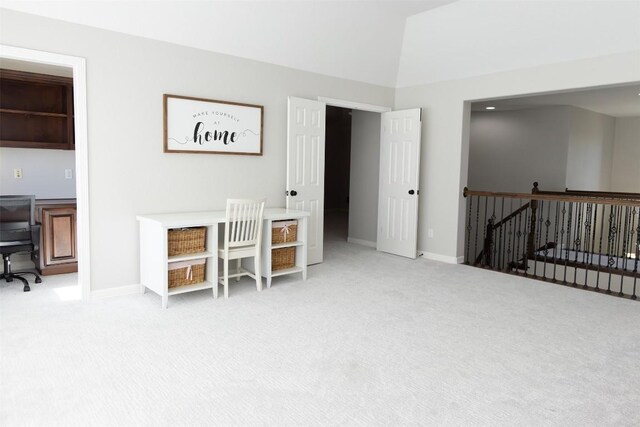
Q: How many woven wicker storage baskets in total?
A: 4